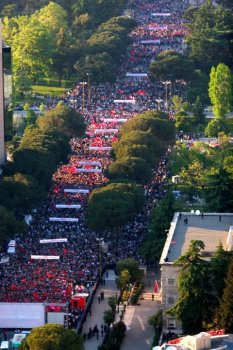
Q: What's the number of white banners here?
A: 15